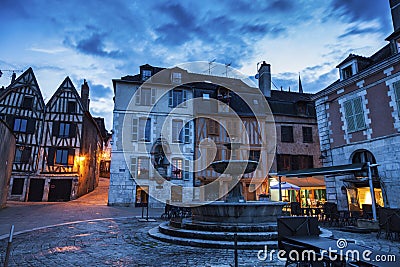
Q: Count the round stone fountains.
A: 1